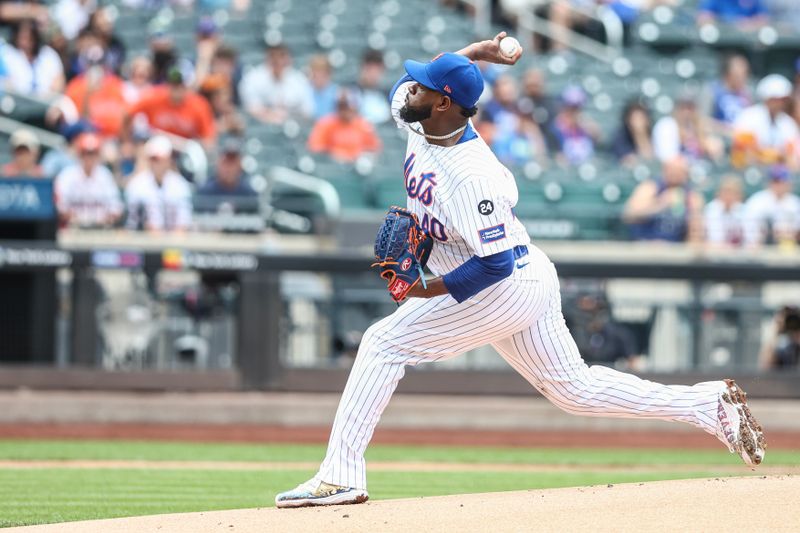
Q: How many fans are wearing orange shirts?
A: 3